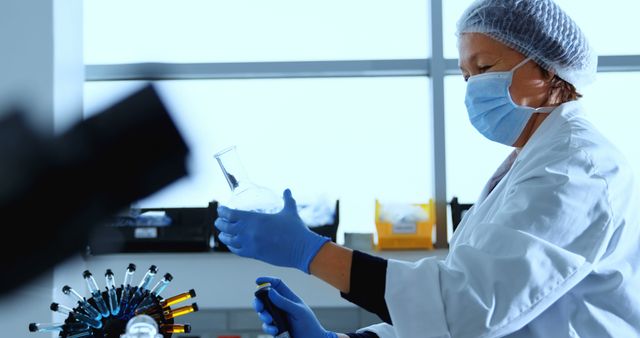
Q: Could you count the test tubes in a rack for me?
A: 11